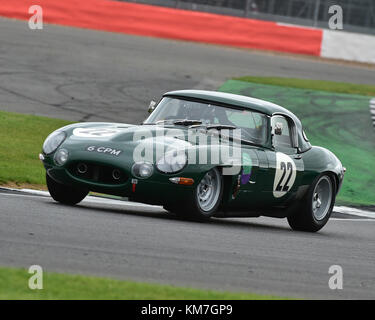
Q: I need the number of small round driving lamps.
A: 2